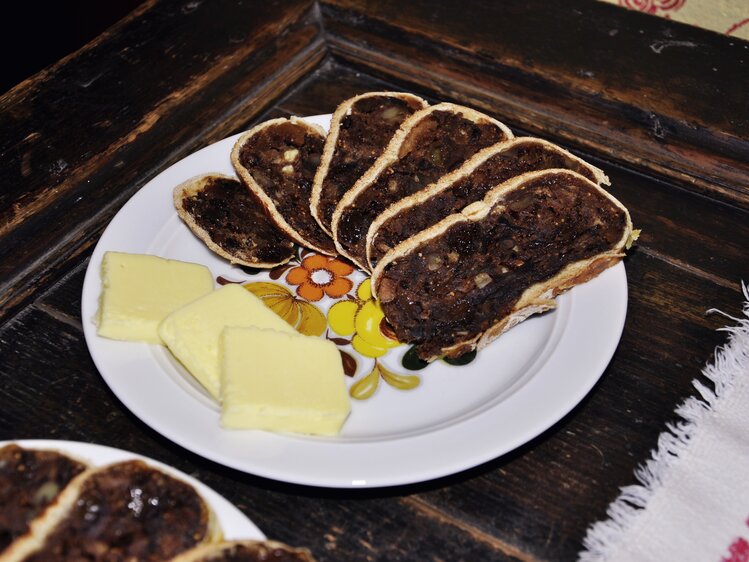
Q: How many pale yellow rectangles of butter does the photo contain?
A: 3